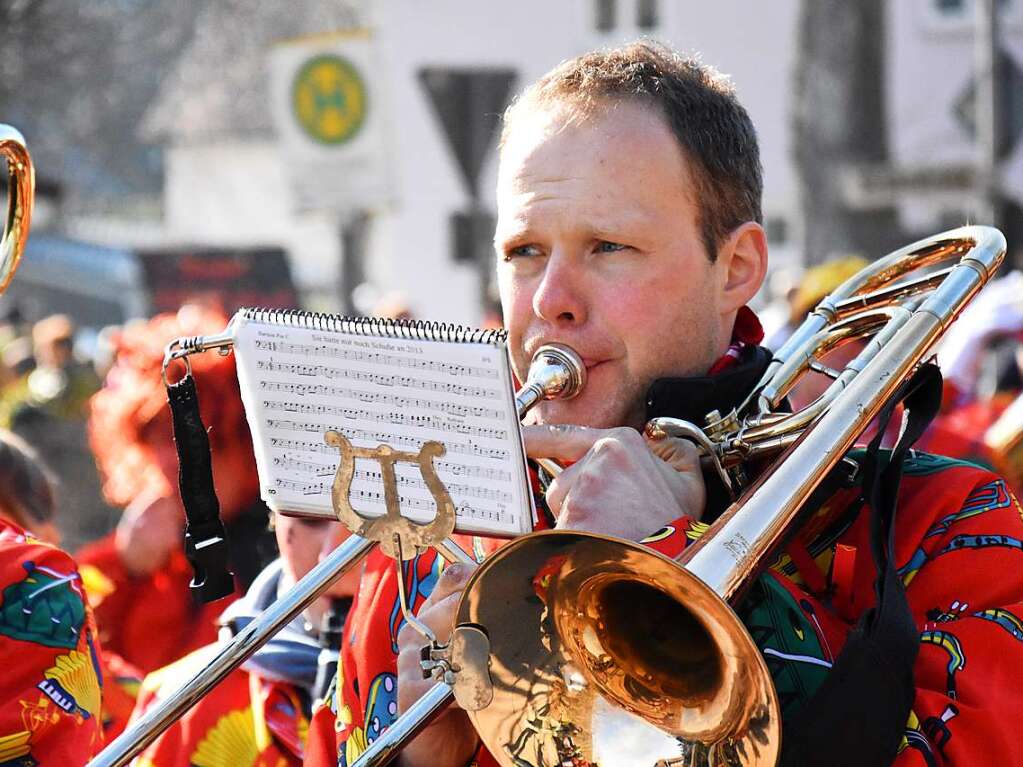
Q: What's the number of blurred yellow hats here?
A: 1